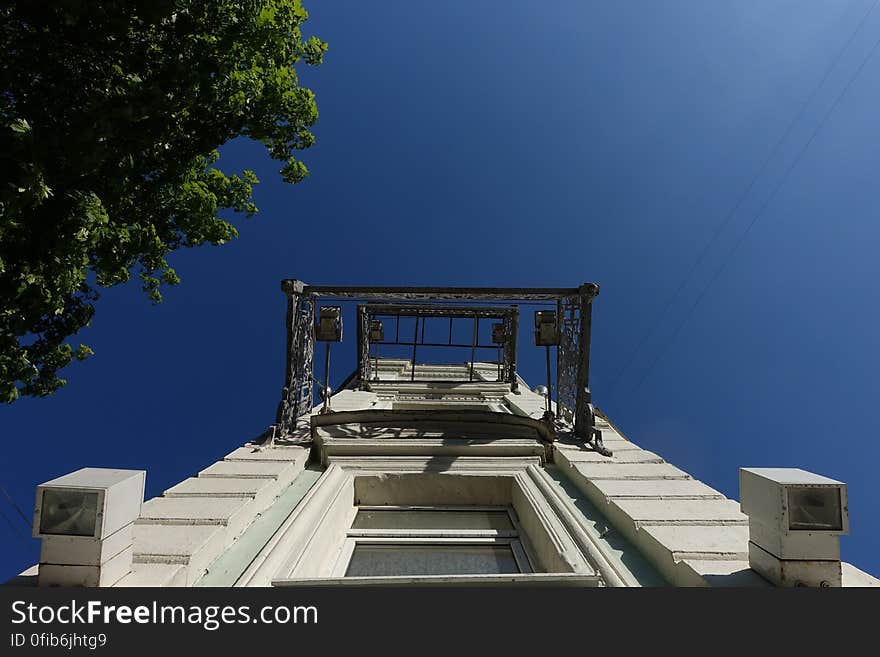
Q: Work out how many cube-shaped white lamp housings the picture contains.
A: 2